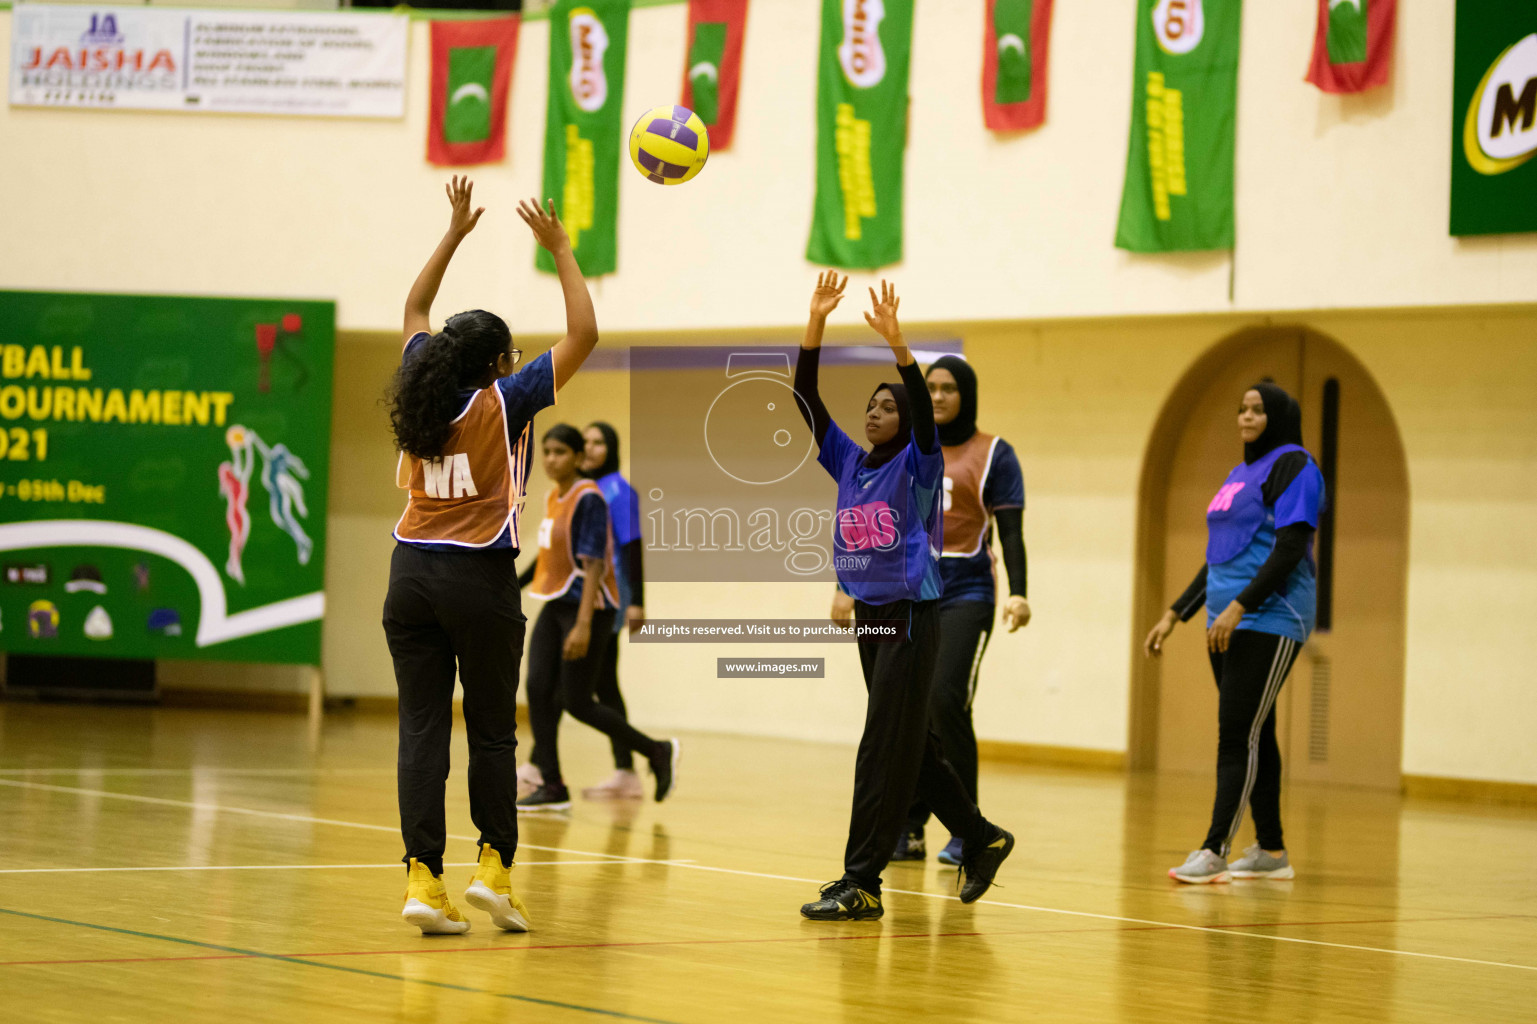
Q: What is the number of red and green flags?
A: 4